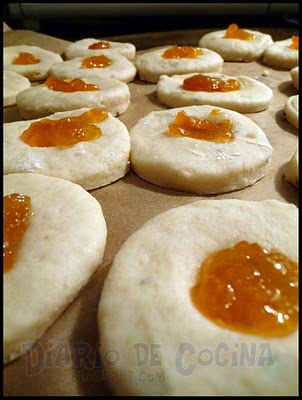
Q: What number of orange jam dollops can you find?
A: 12